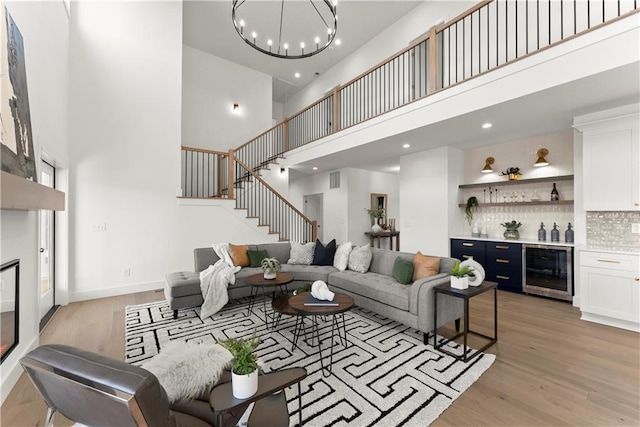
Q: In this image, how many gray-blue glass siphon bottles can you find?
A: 3